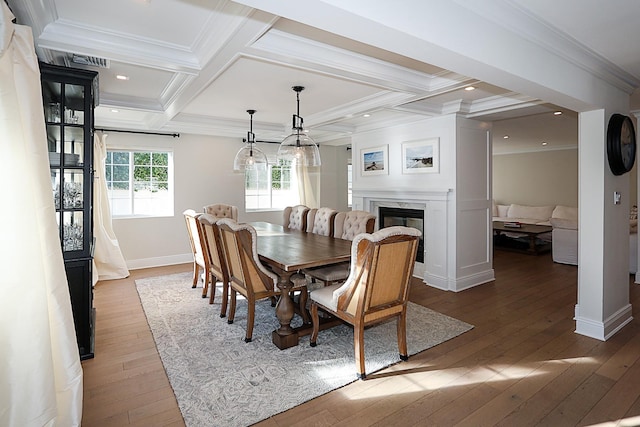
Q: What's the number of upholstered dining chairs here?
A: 8